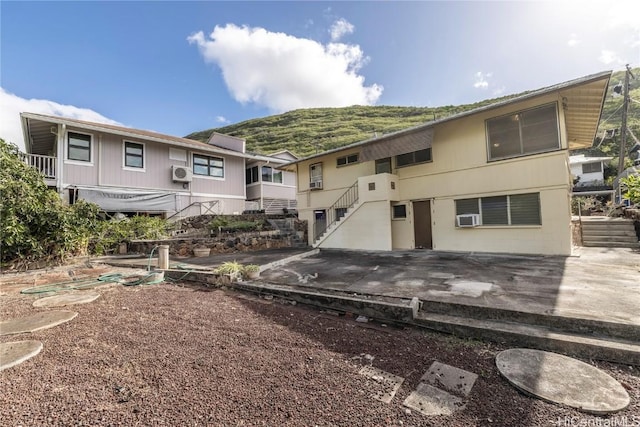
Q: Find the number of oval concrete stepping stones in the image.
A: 4